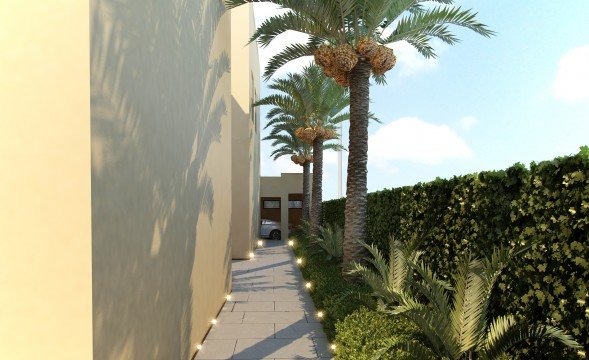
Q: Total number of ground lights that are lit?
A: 10